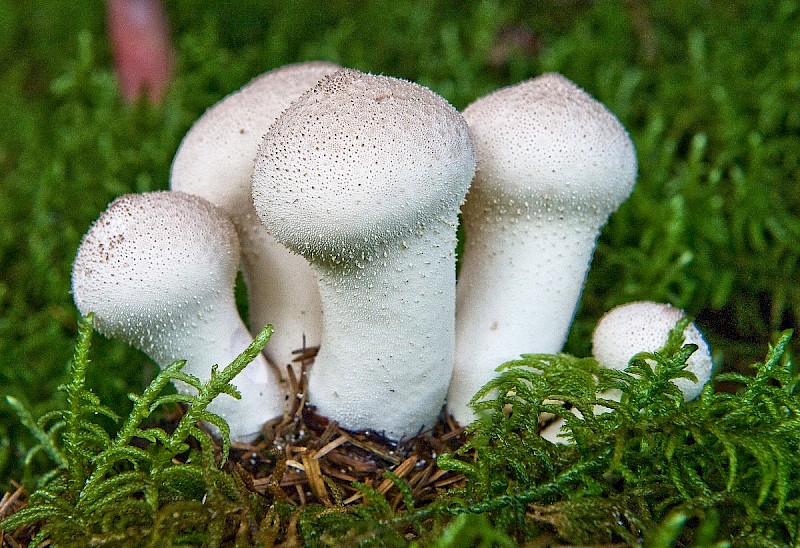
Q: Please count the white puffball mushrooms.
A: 5